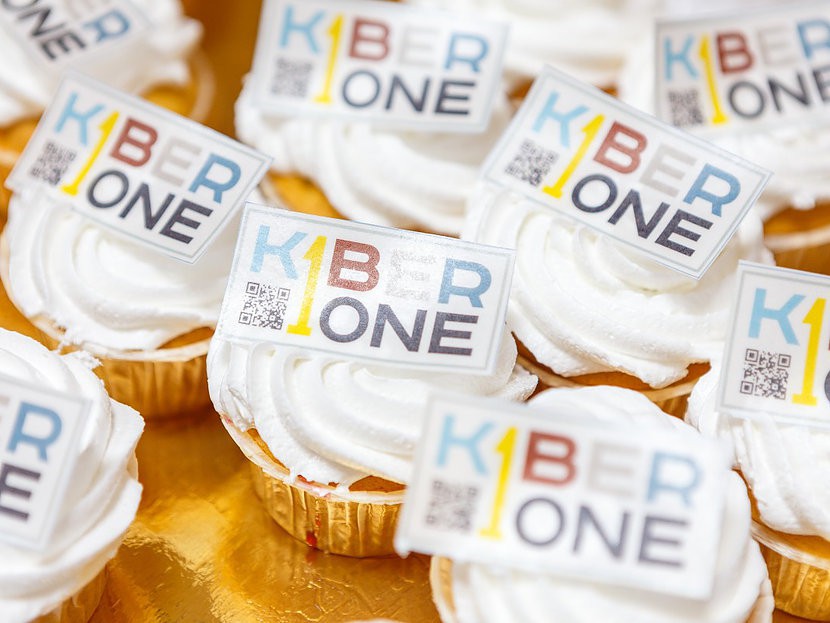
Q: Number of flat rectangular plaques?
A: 9